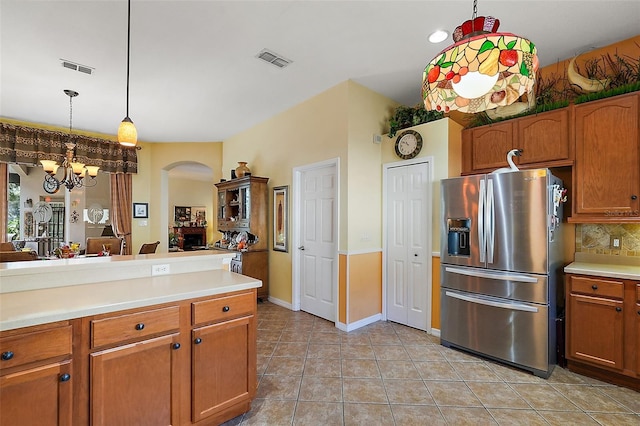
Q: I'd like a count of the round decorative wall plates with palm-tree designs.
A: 2